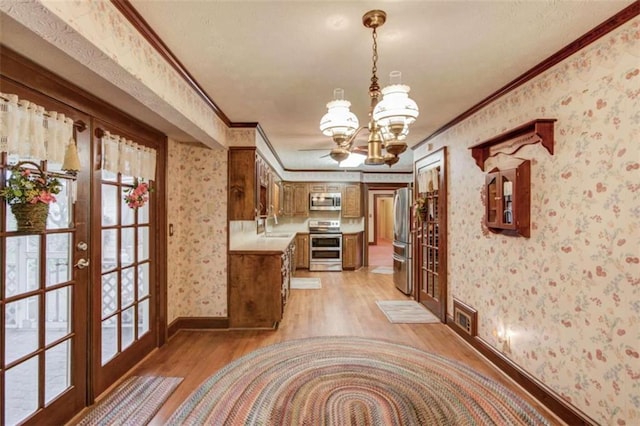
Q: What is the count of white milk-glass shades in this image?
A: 3